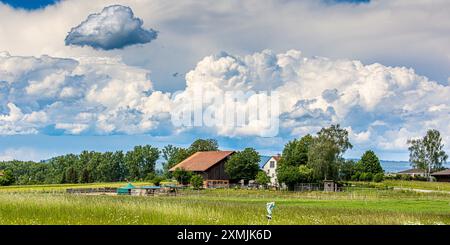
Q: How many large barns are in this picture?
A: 1